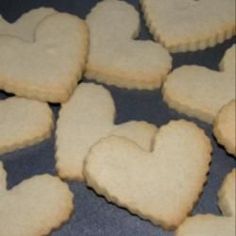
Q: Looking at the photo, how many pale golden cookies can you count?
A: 11